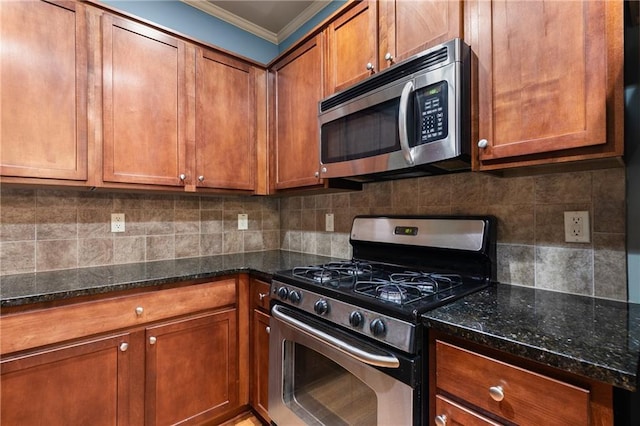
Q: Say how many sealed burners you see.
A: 4